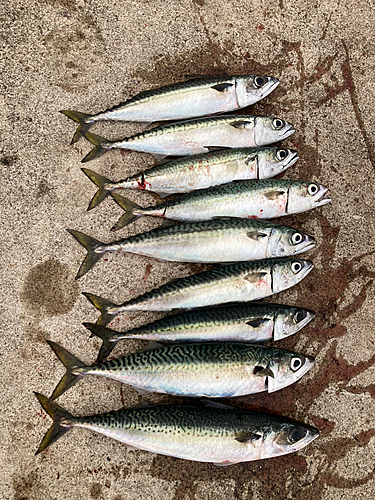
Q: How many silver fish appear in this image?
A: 9